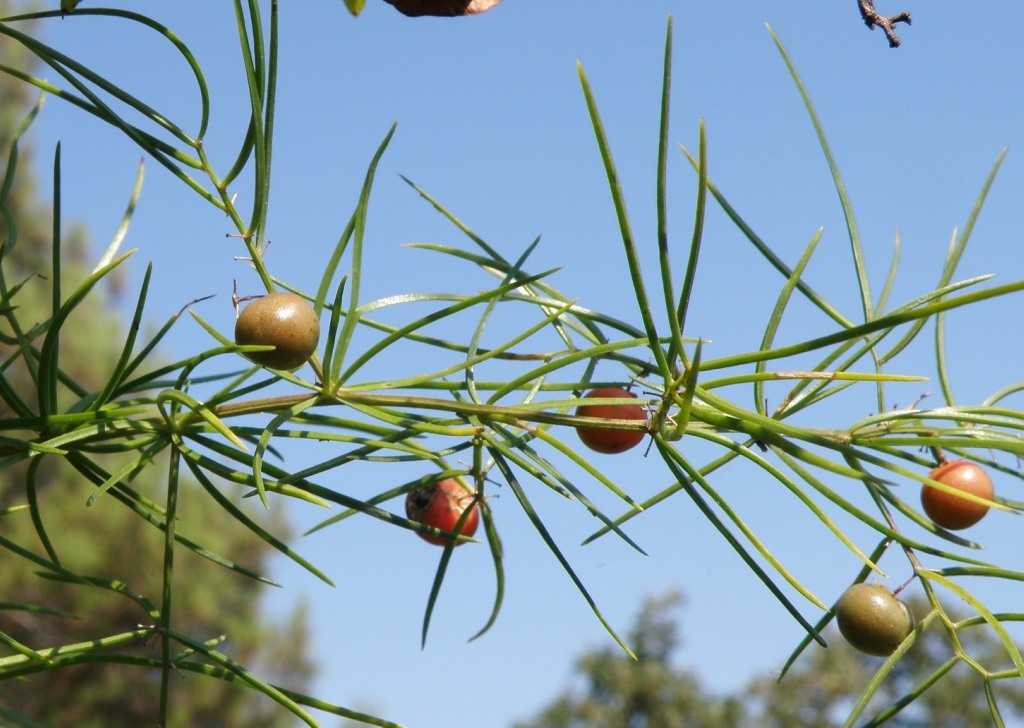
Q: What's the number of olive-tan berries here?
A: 2